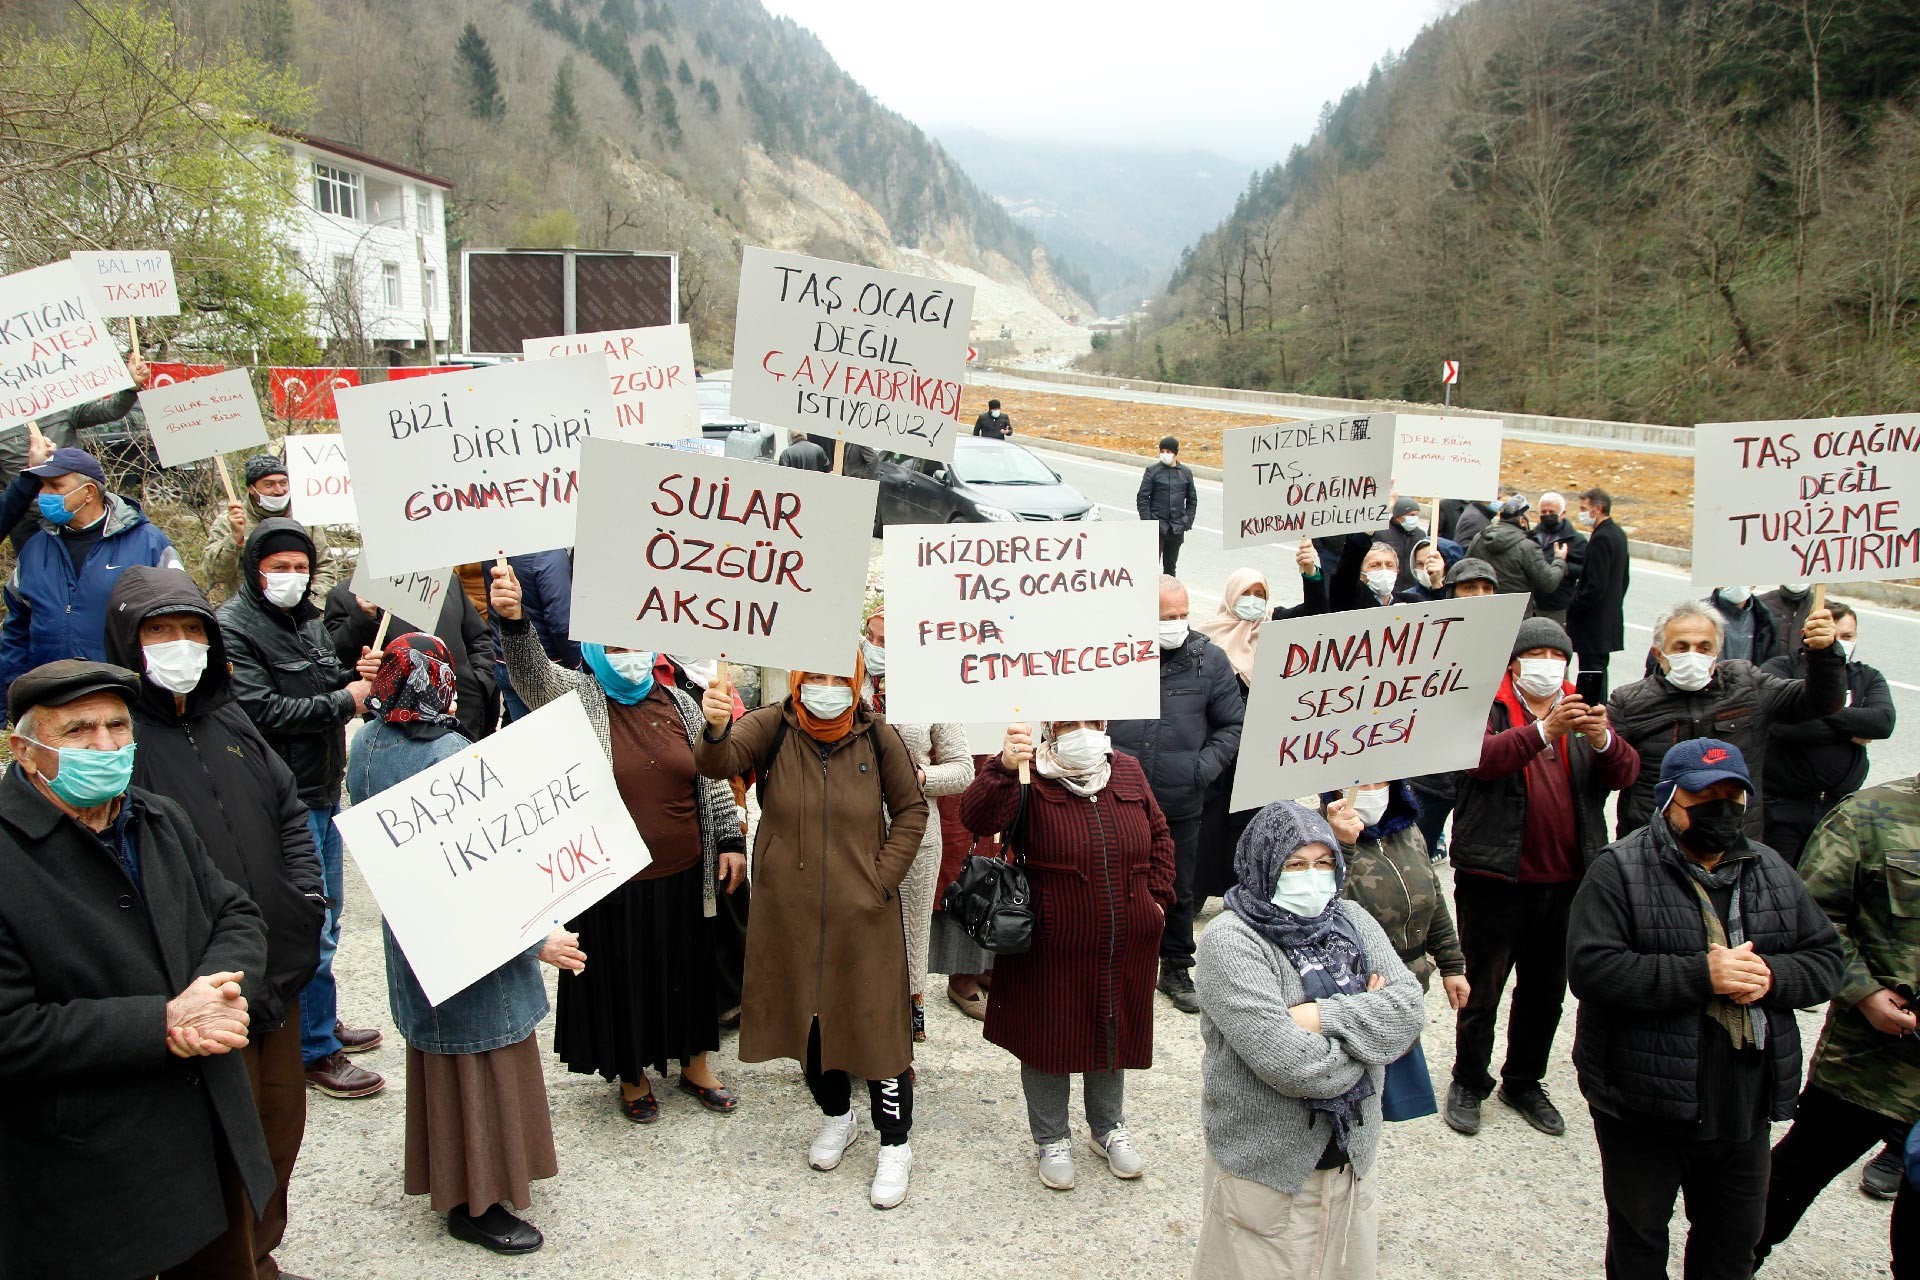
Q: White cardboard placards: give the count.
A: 15